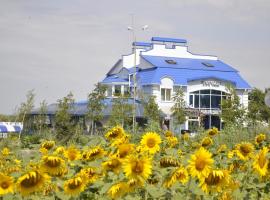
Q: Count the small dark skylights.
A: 2